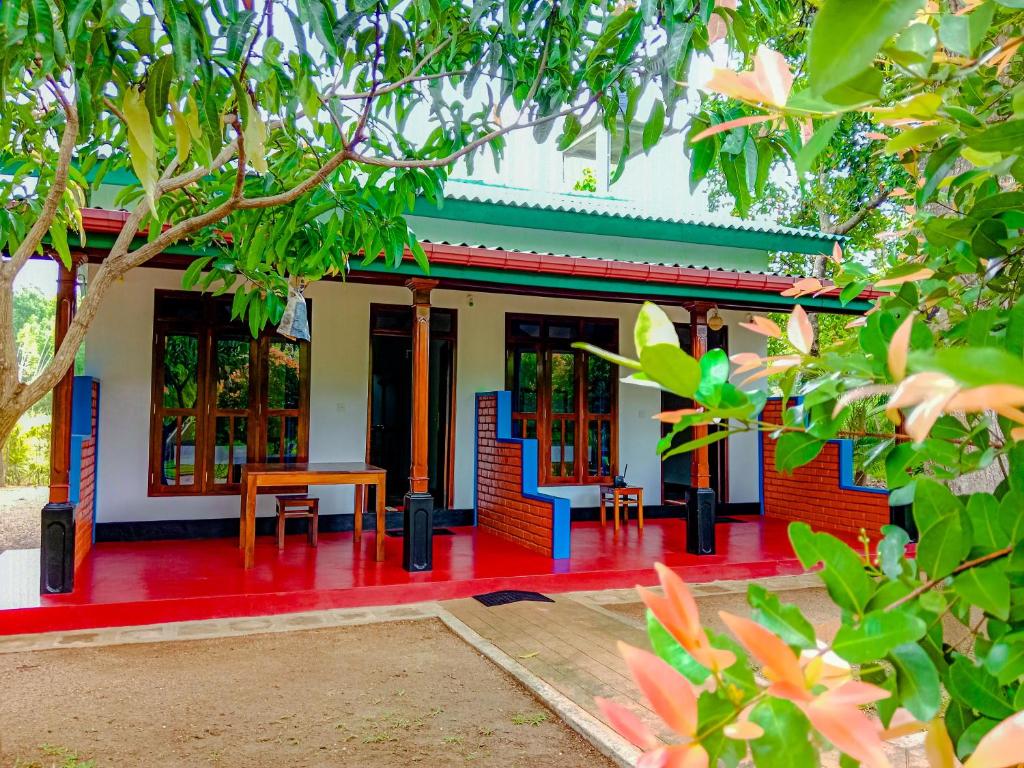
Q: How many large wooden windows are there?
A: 2